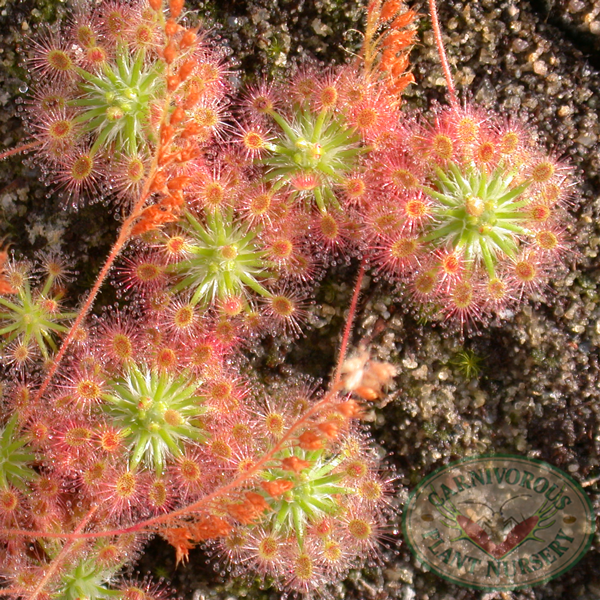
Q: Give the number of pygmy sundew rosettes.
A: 9